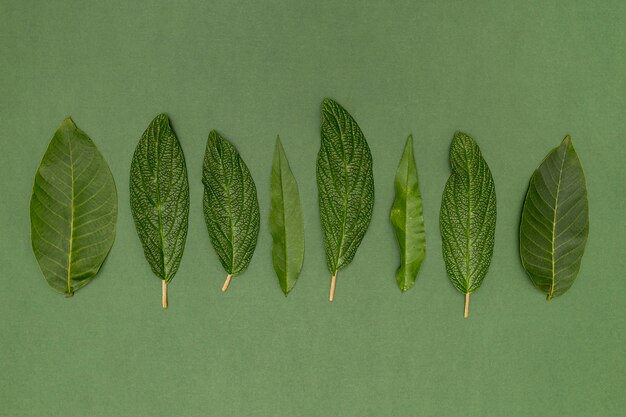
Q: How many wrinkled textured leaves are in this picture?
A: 4